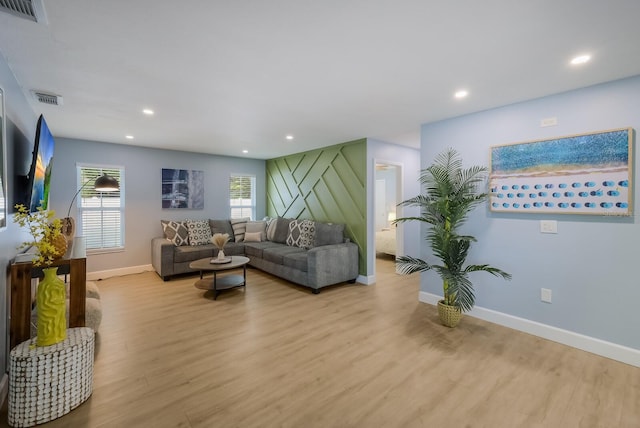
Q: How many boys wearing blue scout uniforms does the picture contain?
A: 0